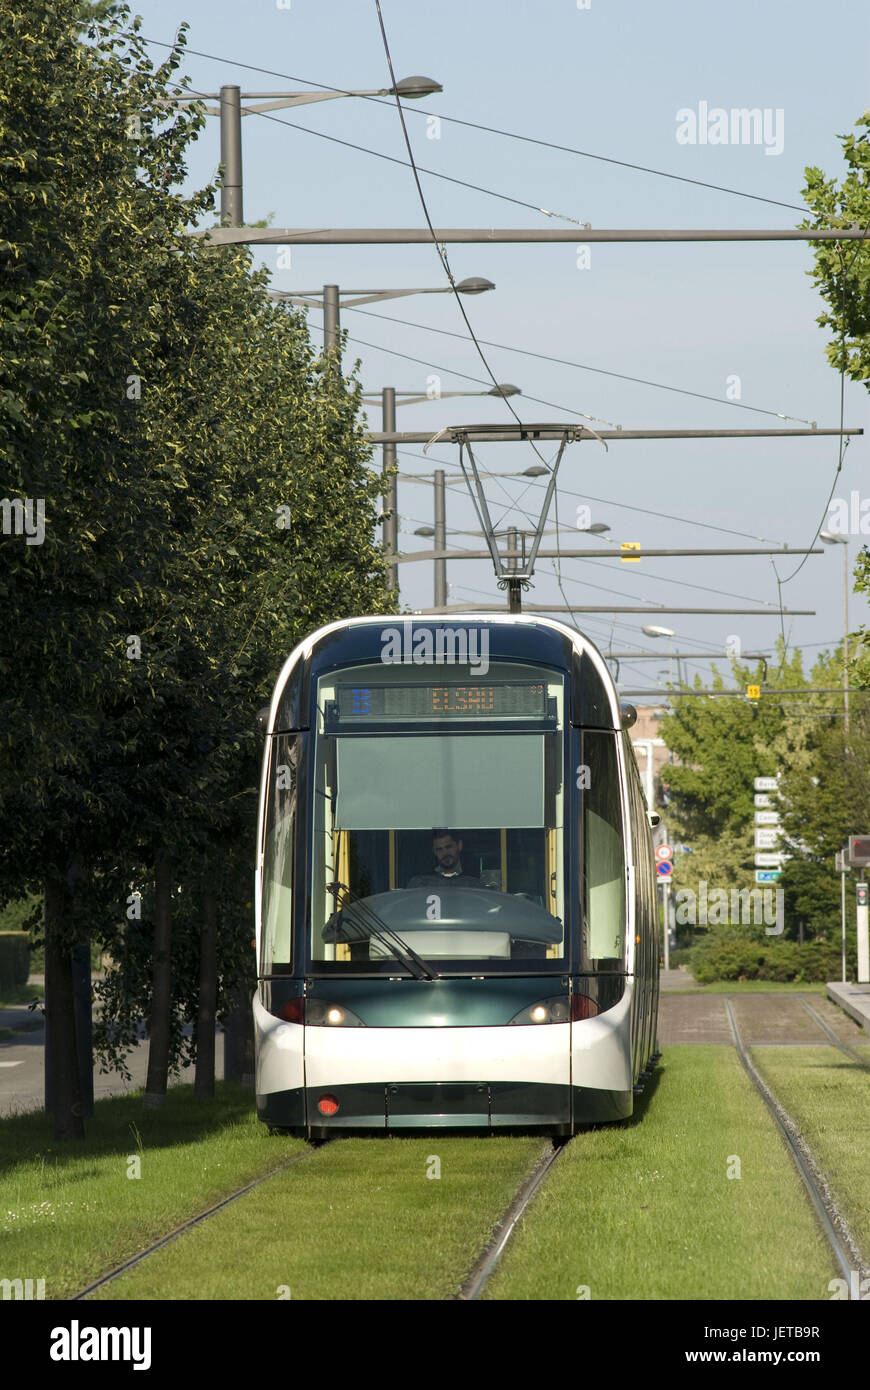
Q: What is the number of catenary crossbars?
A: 6